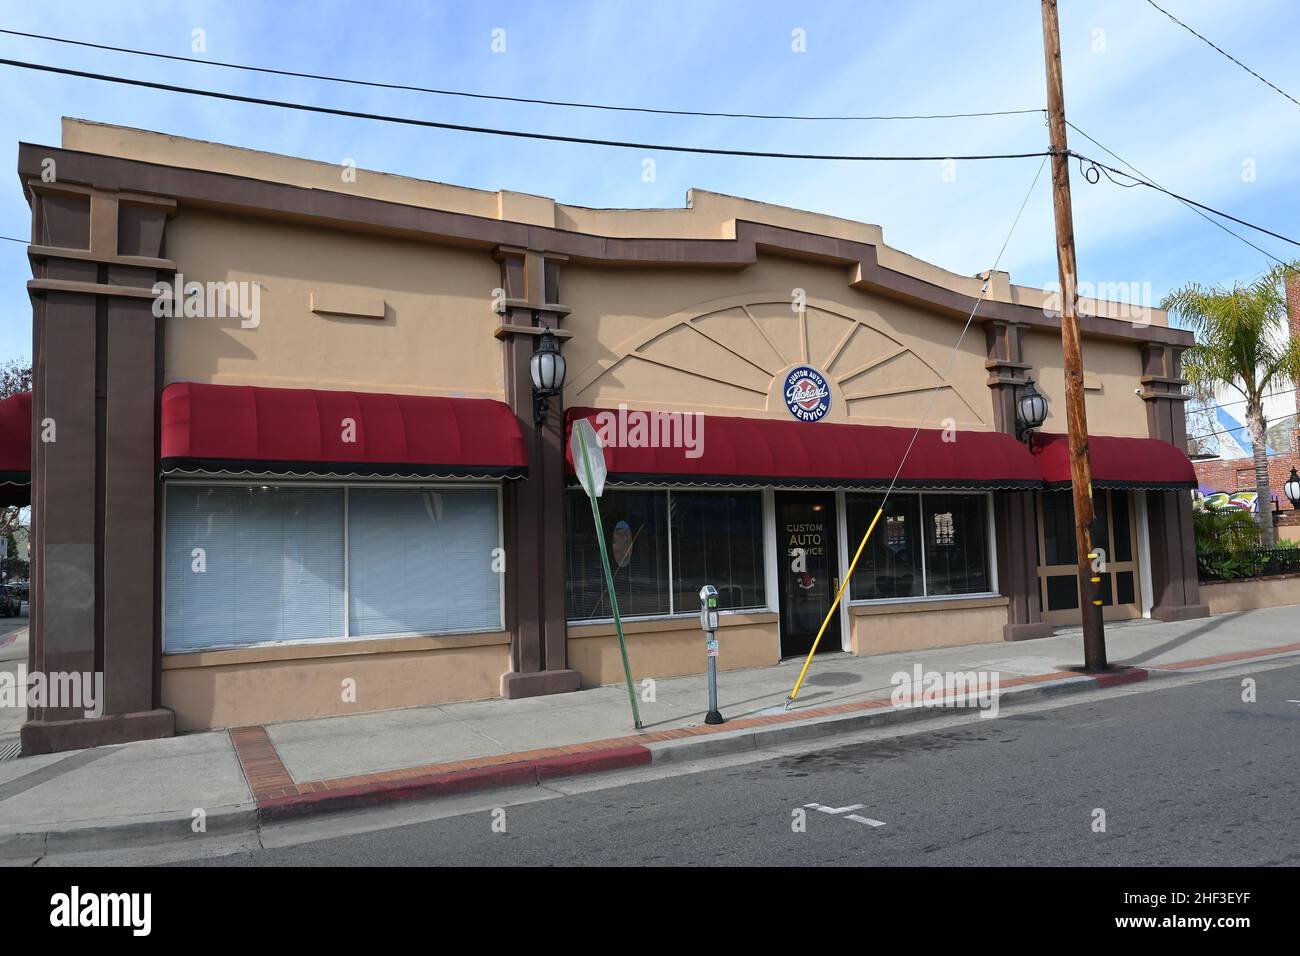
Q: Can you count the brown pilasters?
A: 4